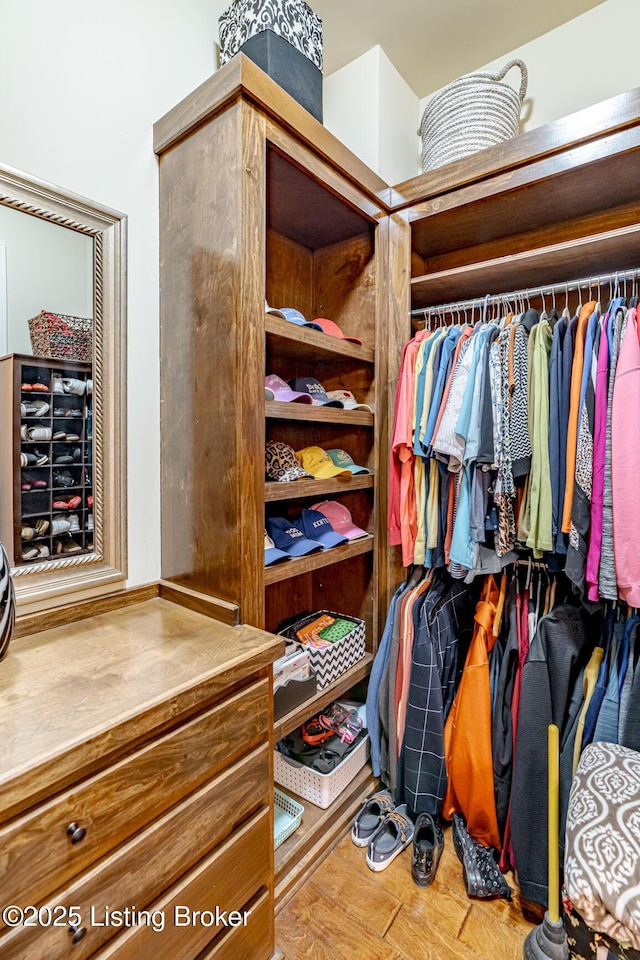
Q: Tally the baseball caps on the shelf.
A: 13